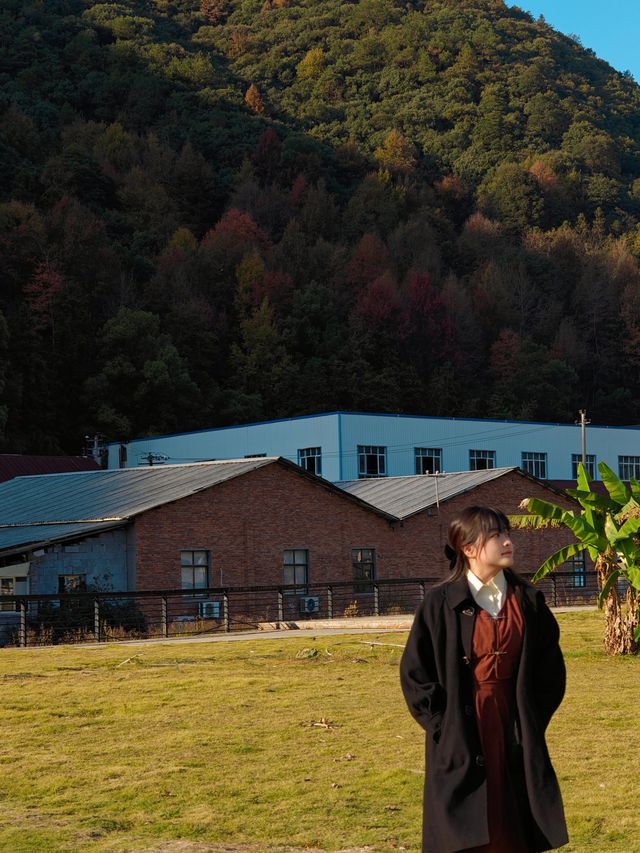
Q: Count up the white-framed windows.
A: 7